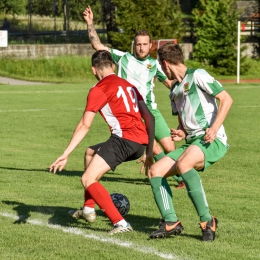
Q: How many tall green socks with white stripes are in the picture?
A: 2